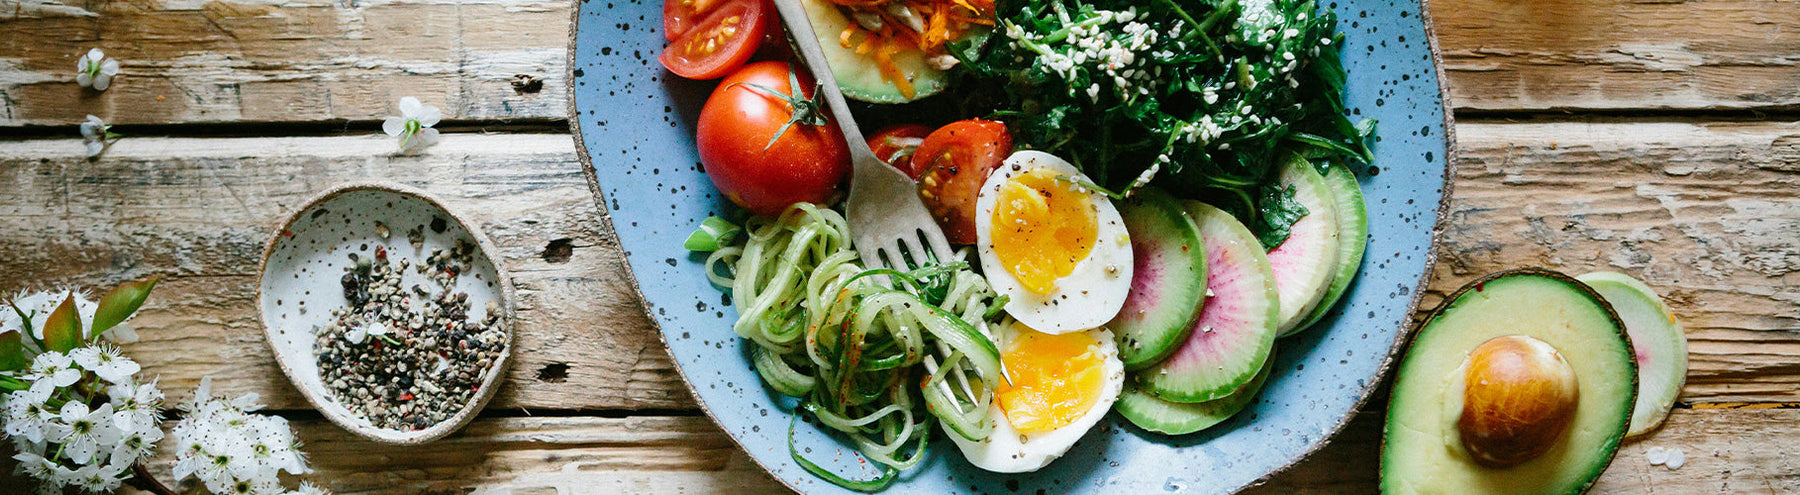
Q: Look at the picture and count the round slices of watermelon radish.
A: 6